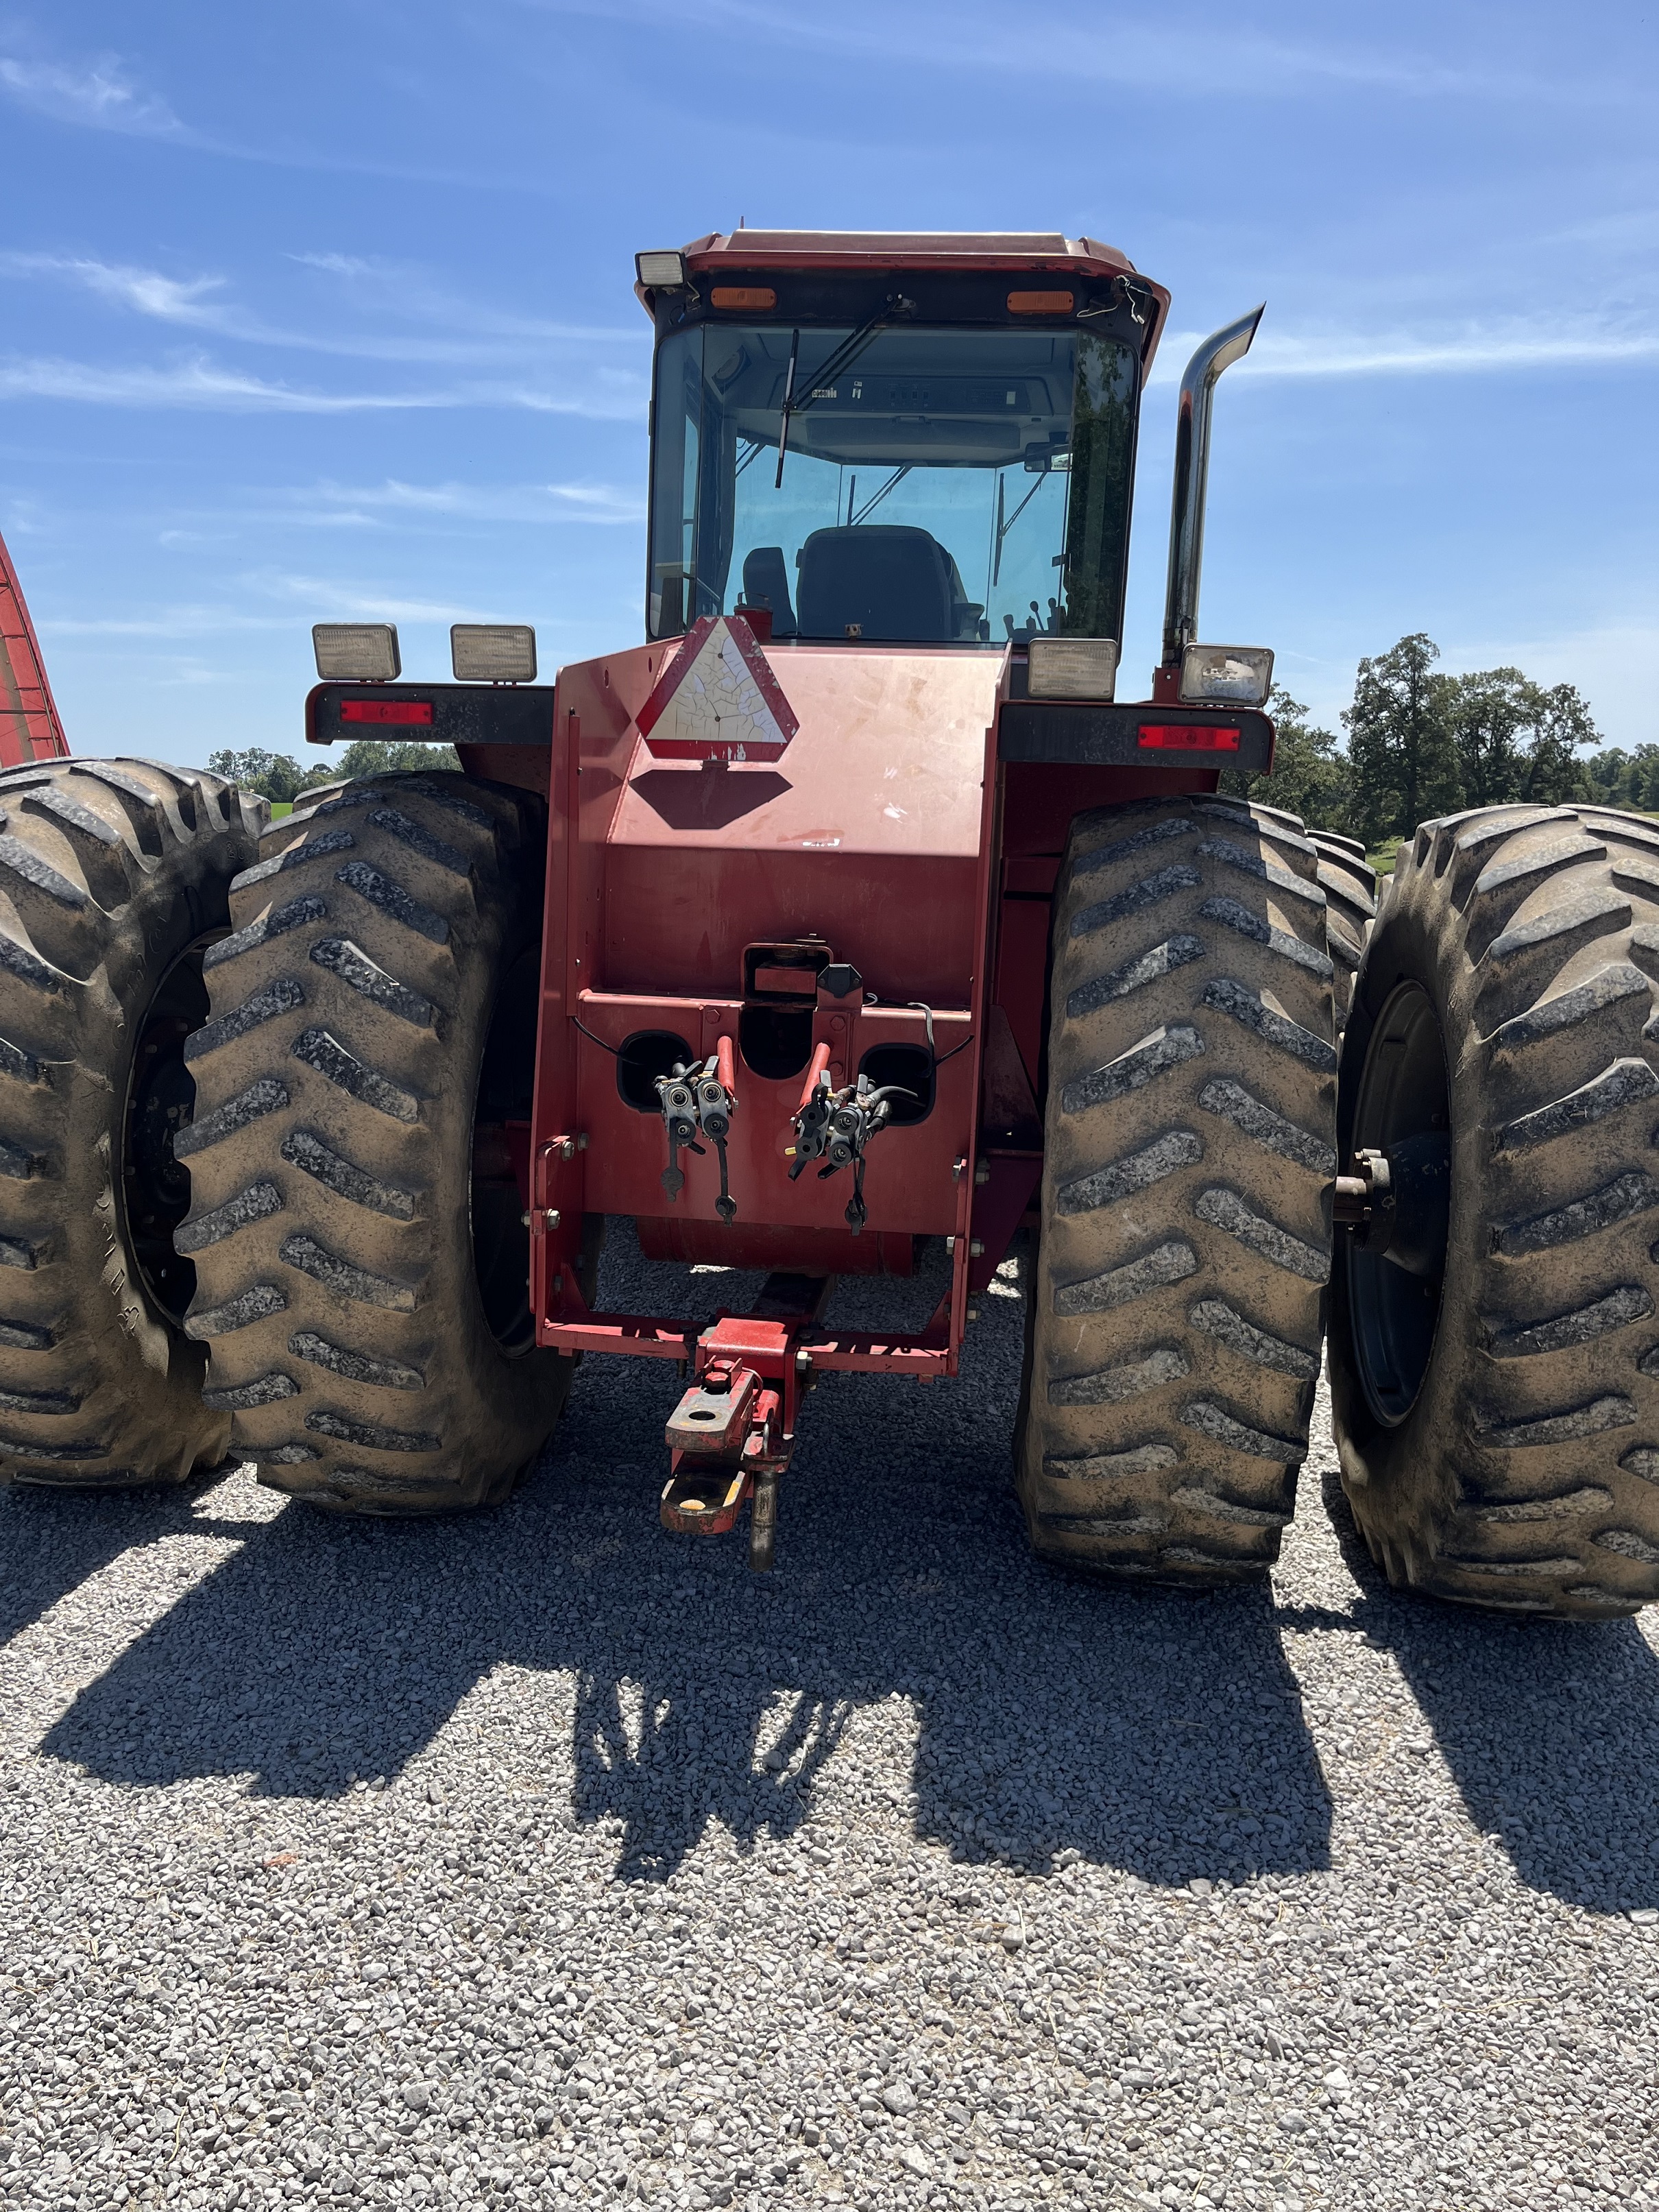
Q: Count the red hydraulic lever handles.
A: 2